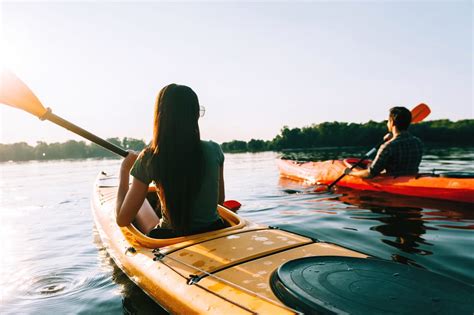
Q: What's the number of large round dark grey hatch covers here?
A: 1